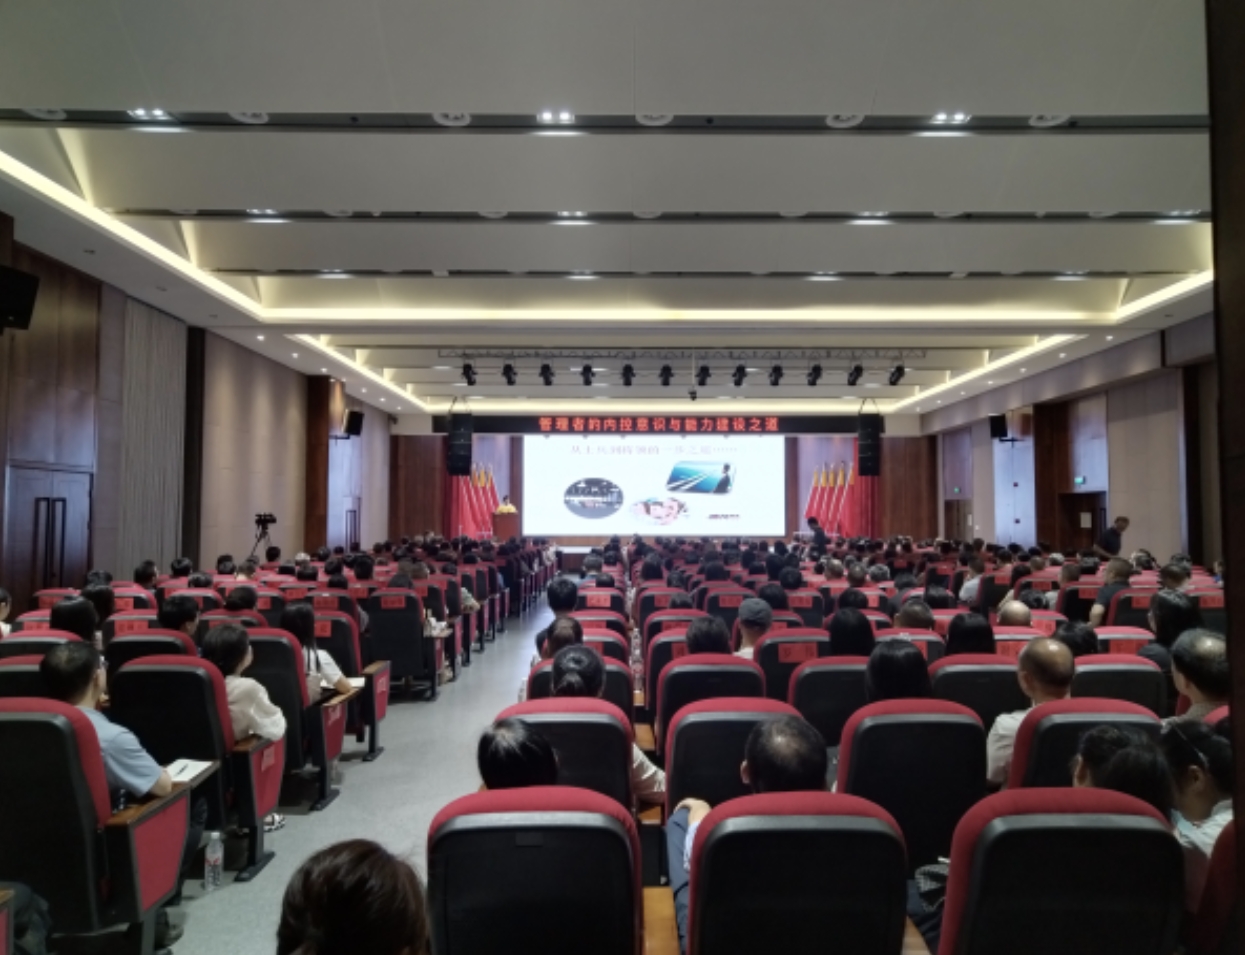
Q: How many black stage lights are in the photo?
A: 12